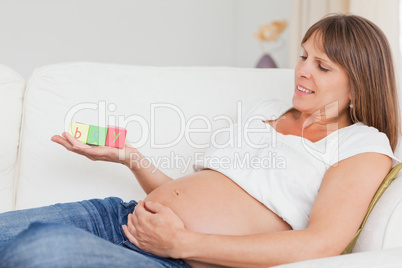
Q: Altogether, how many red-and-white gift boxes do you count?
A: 0